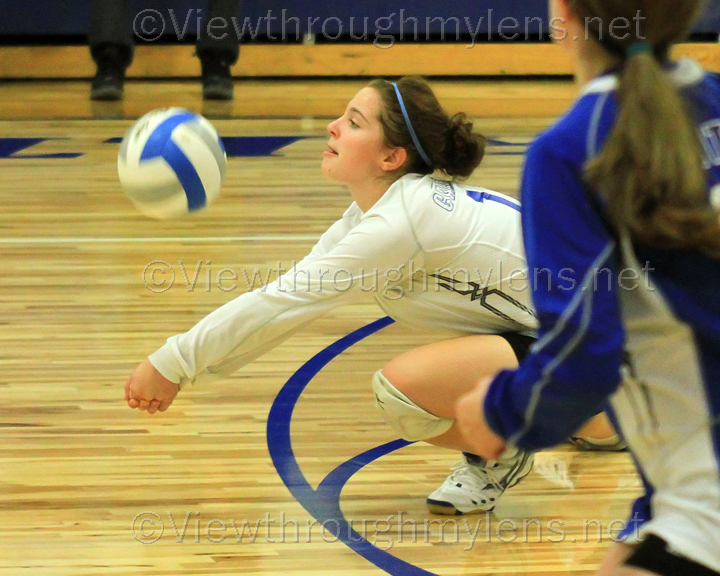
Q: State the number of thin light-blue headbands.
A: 1